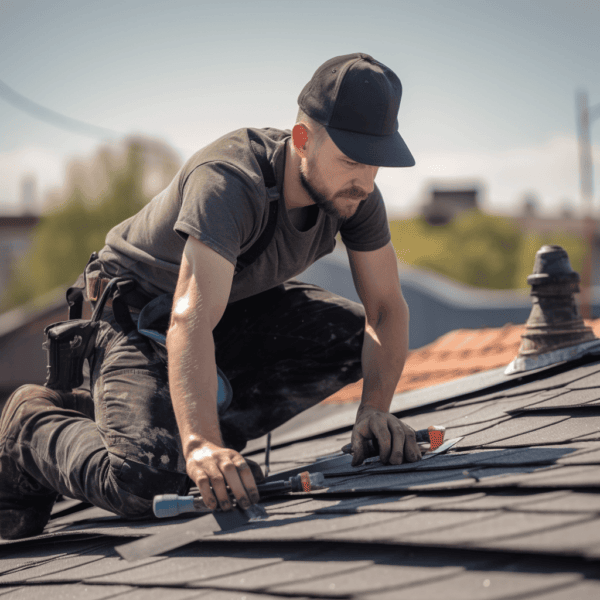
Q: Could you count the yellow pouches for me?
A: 0